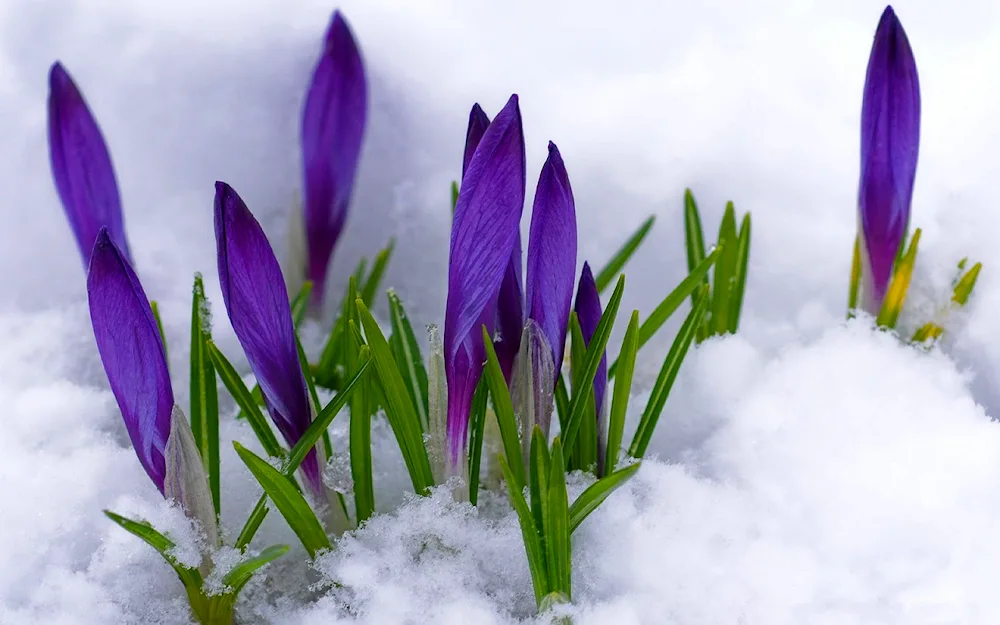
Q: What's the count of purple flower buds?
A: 9